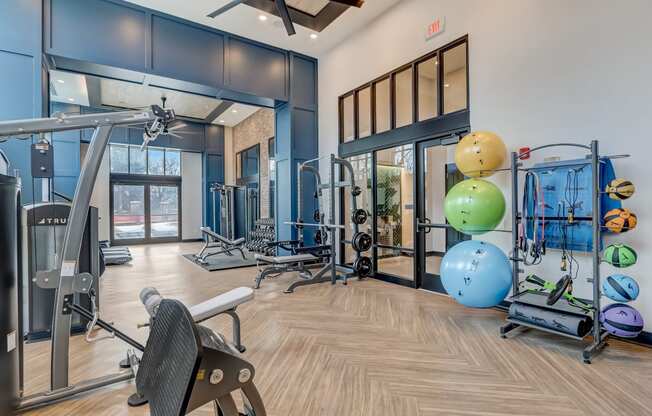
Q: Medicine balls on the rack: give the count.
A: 5